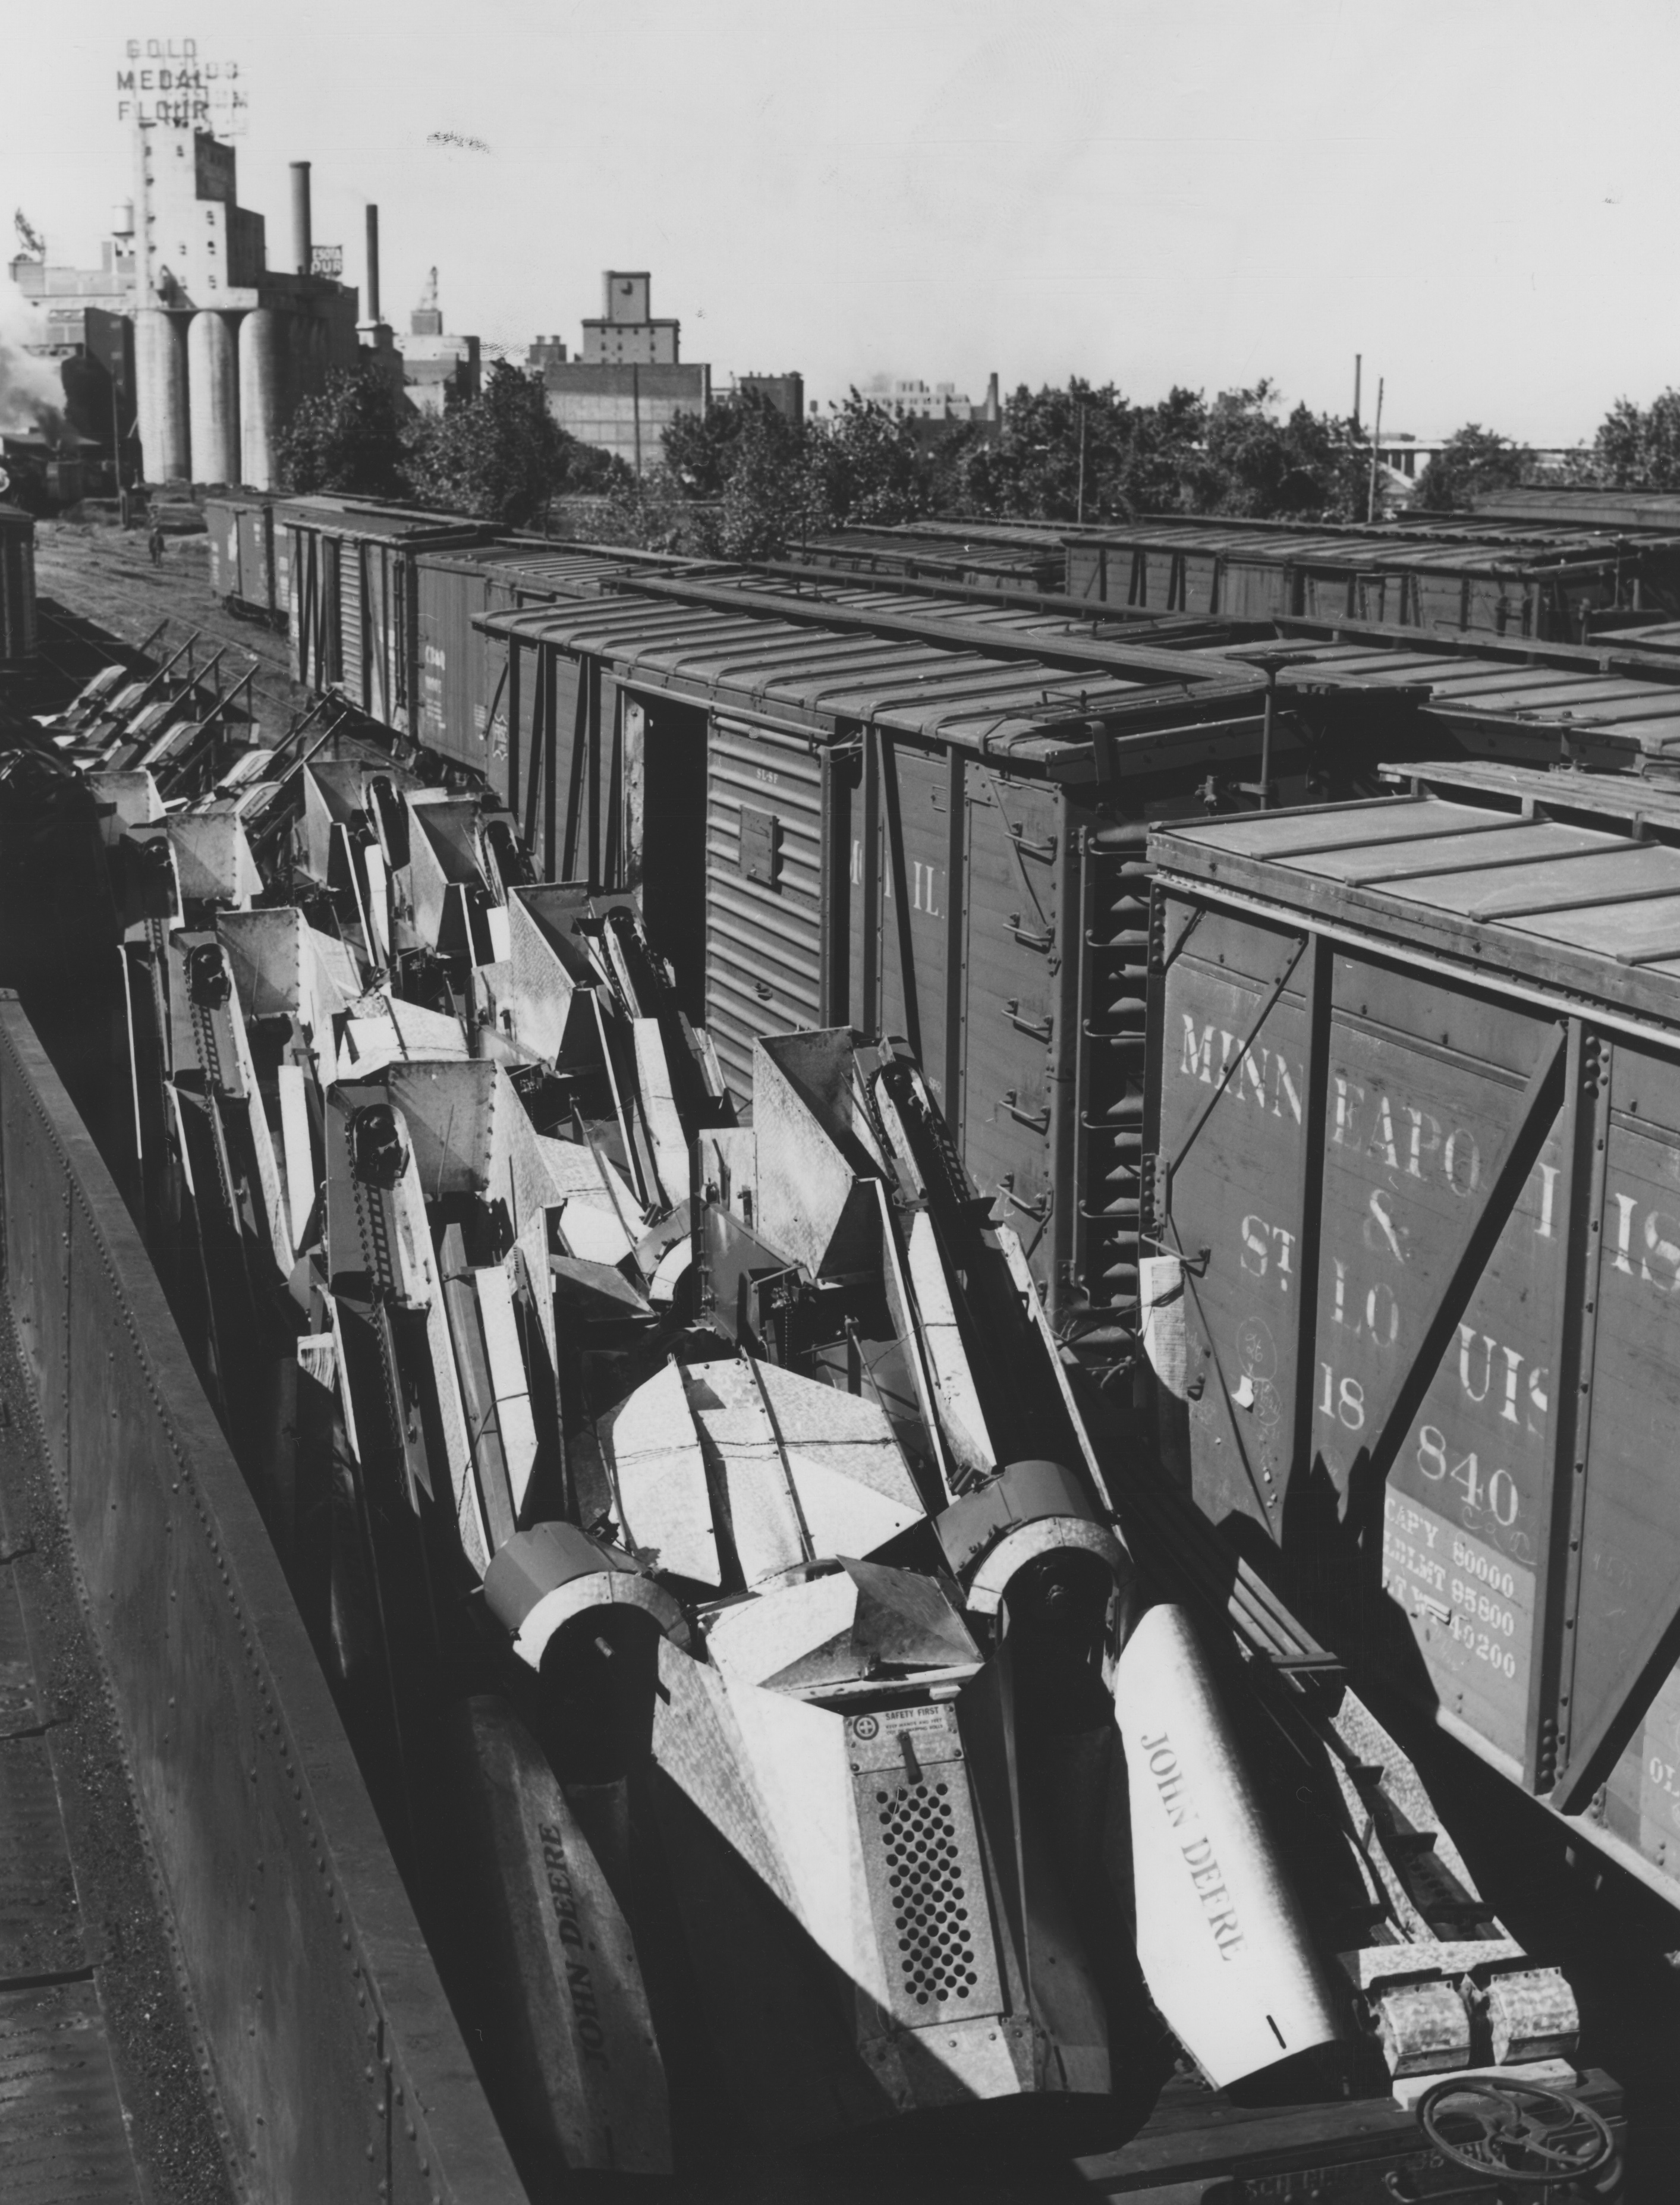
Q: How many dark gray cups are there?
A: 0